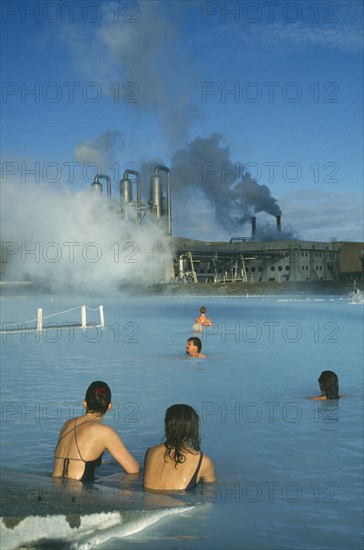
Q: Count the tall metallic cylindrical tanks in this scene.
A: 3